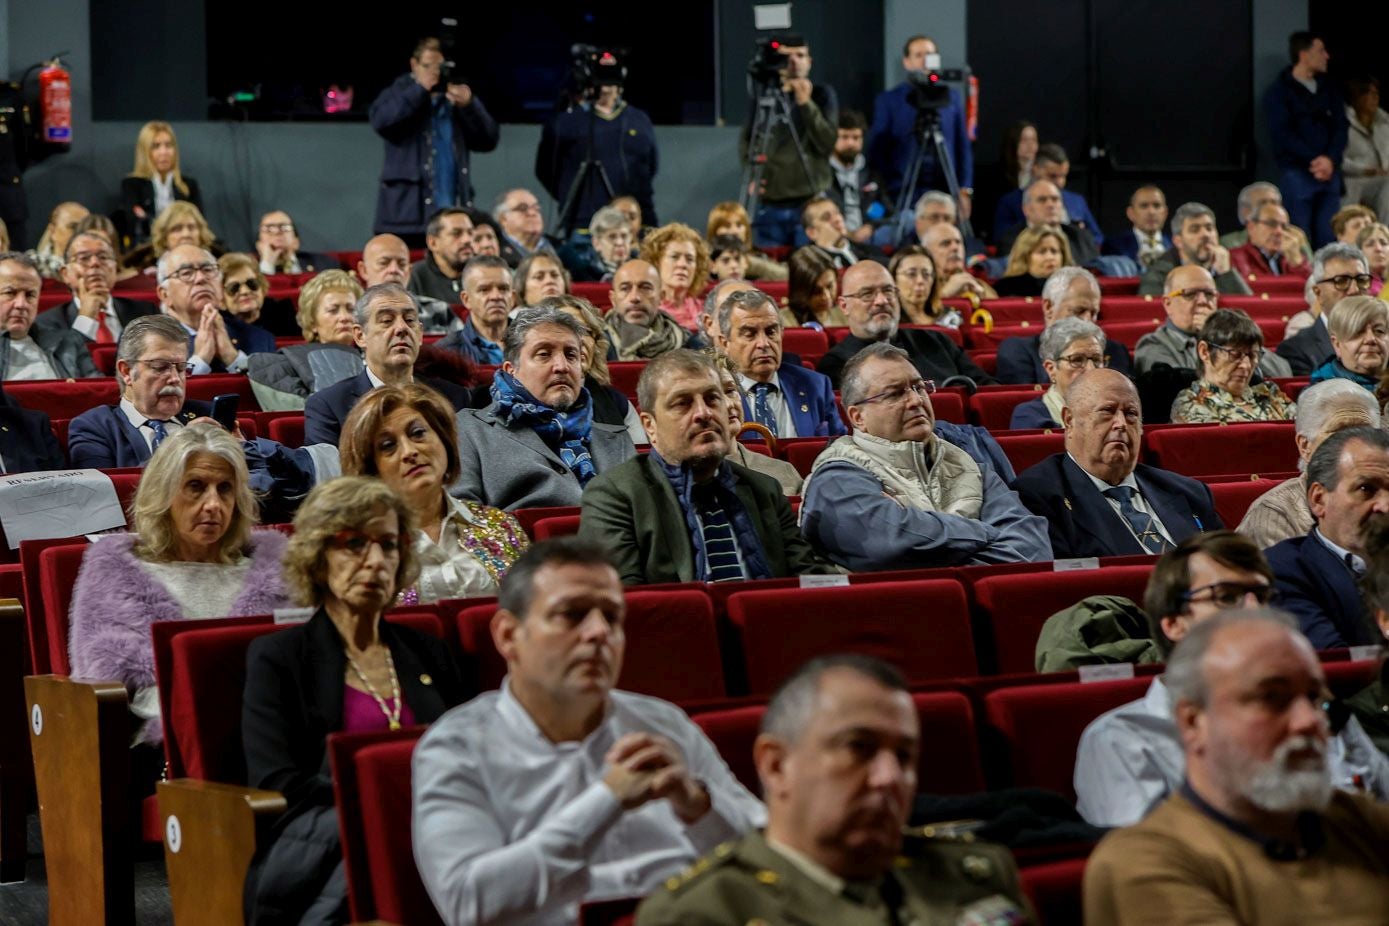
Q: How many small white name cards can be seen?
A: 5